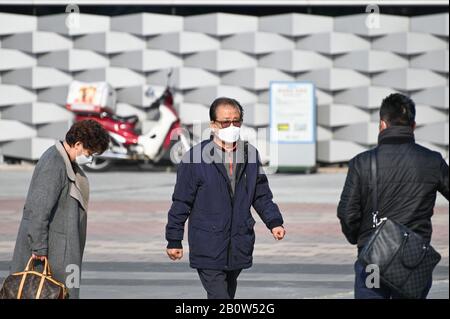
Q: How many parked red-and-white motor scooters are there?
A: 1